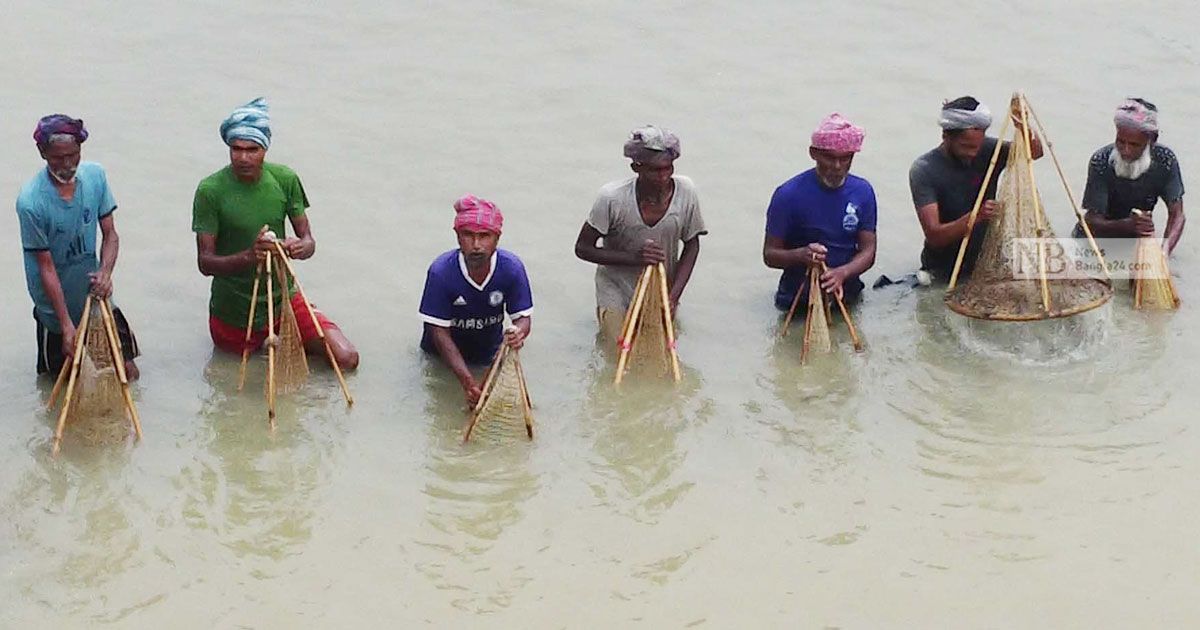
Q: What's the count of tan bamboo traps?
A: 7